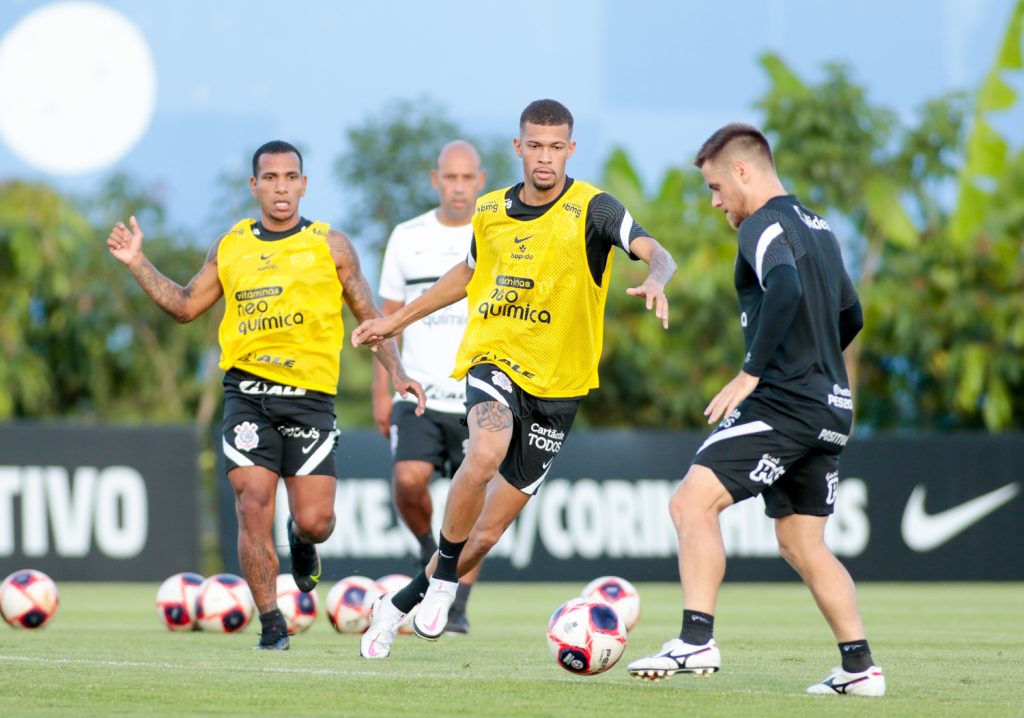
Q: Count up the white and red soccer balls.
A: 8